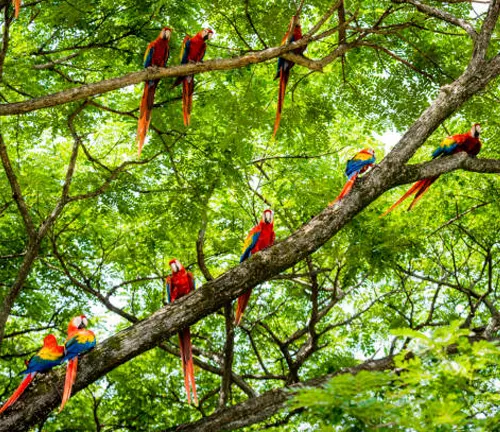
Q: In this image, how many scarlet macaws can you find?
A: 9